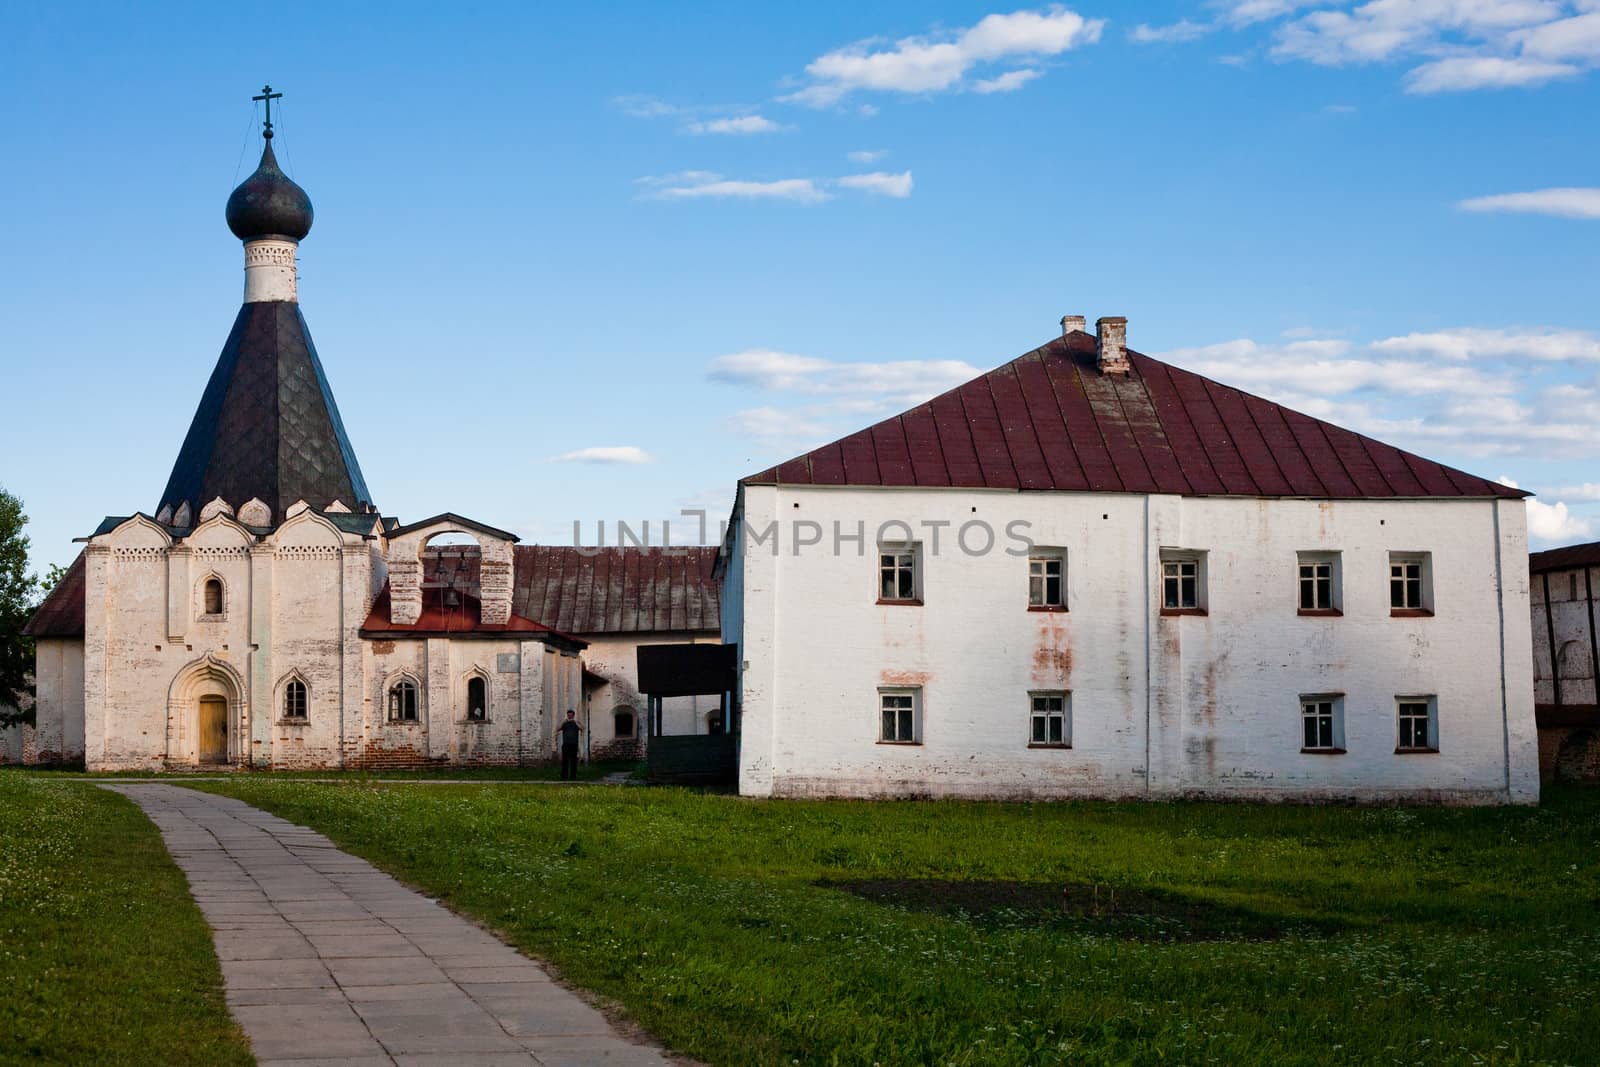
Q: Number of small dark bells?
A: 3